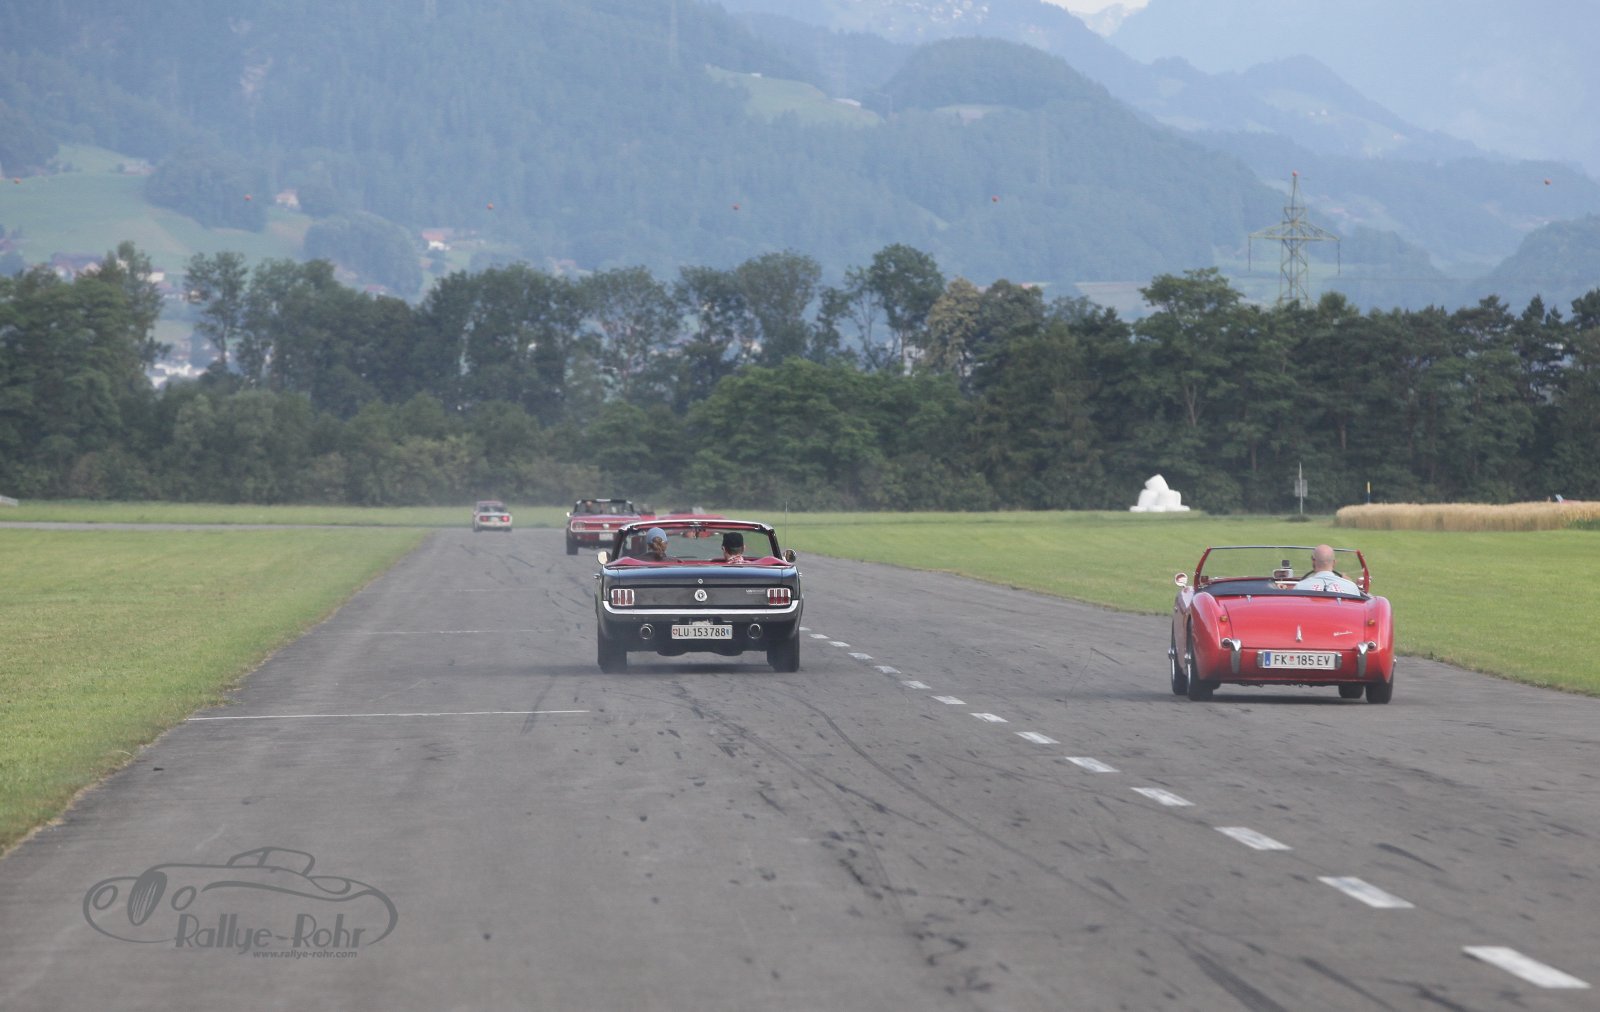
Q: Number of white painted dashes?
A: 14